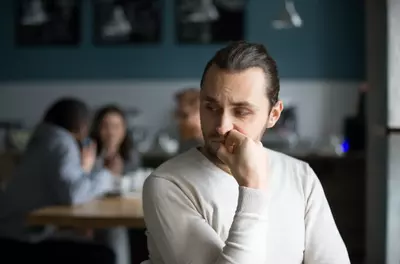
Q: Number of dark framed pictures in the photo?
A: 3